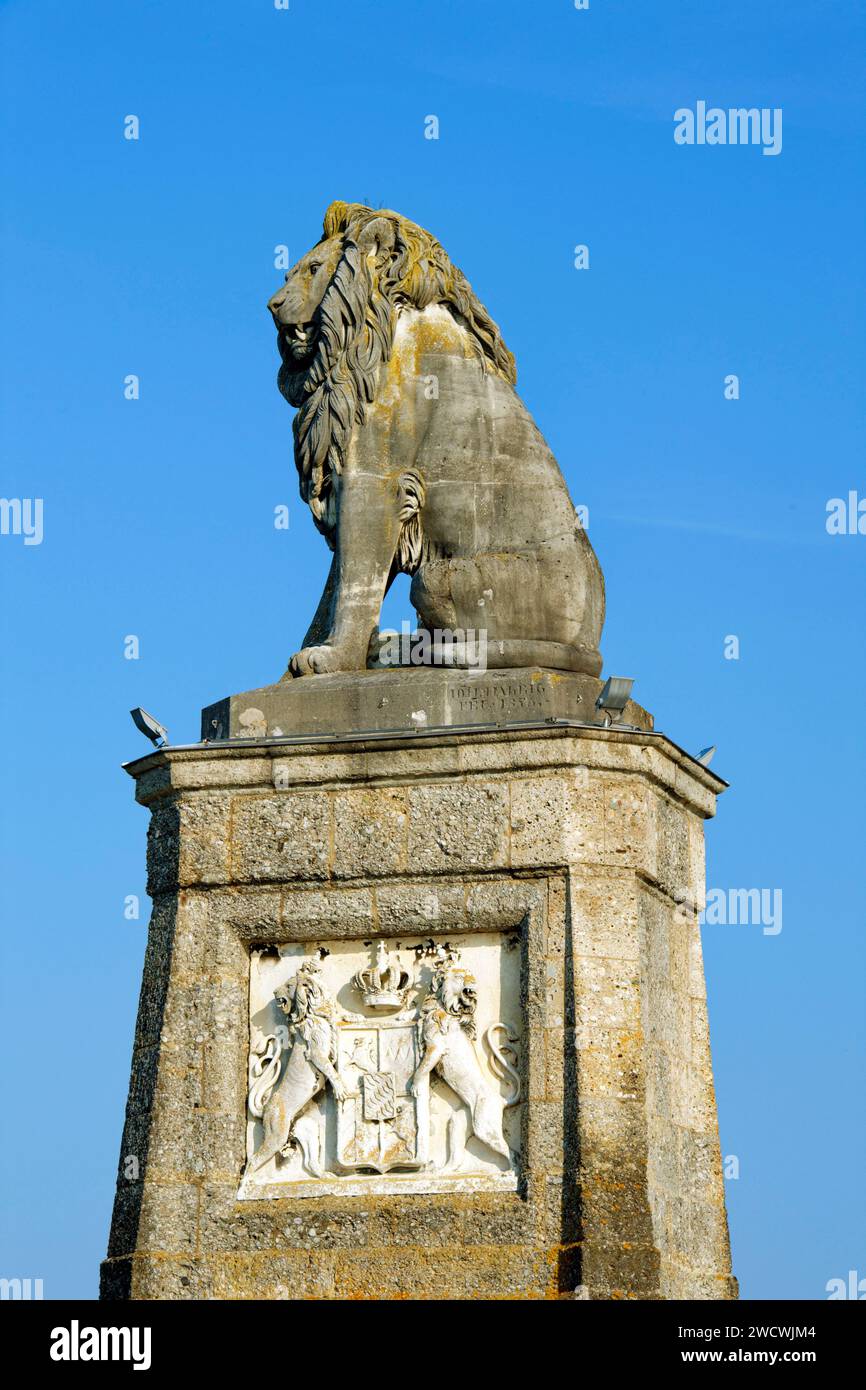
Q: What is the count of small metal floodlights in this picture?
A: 3